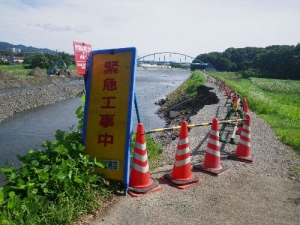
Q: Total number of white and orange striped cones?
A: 4